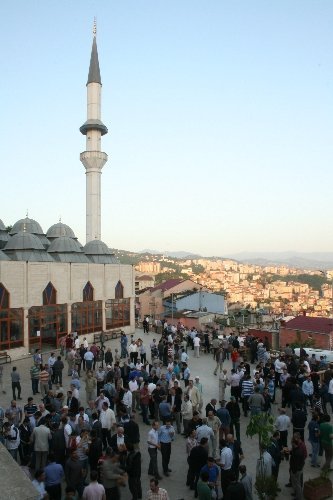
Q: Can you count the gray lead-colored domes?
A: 6